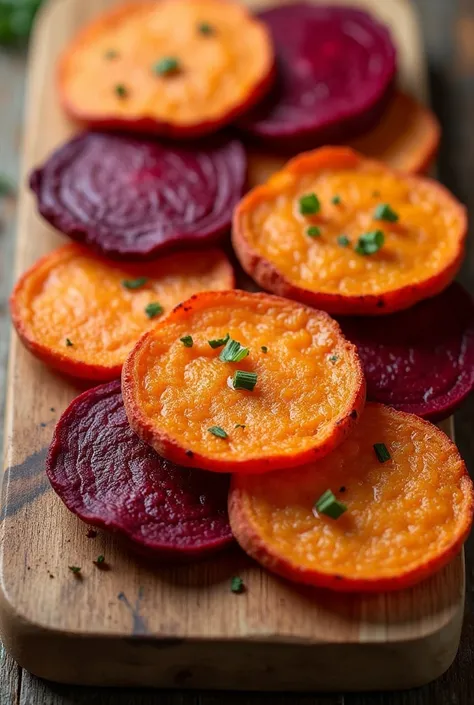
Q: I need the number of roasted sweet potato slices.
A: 6